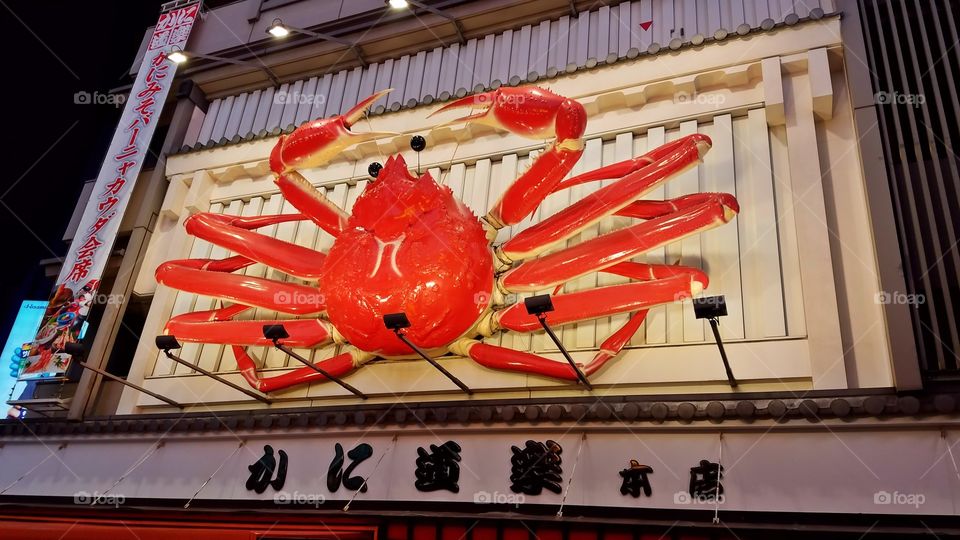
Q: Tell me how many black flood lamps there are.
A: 6